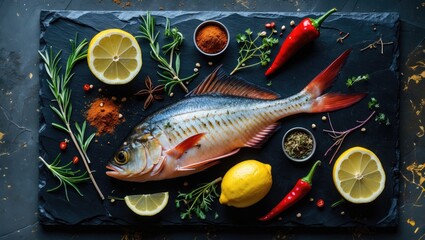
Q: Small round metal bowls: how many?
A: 2